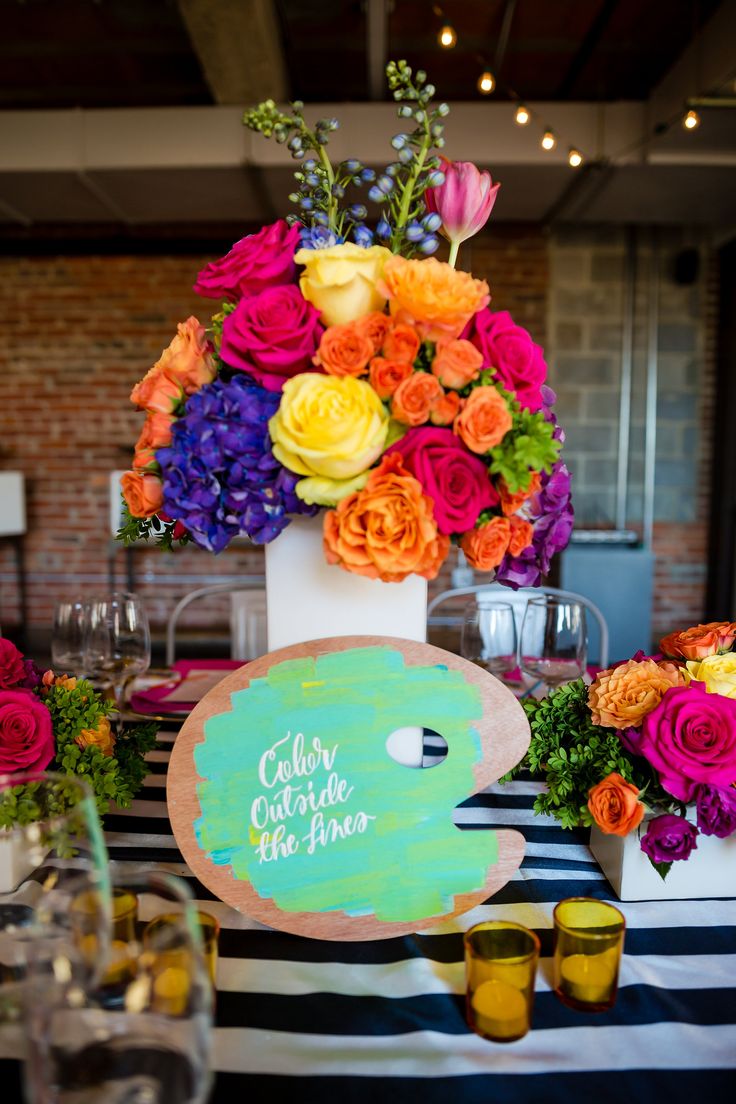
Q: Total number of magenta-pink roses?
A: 7